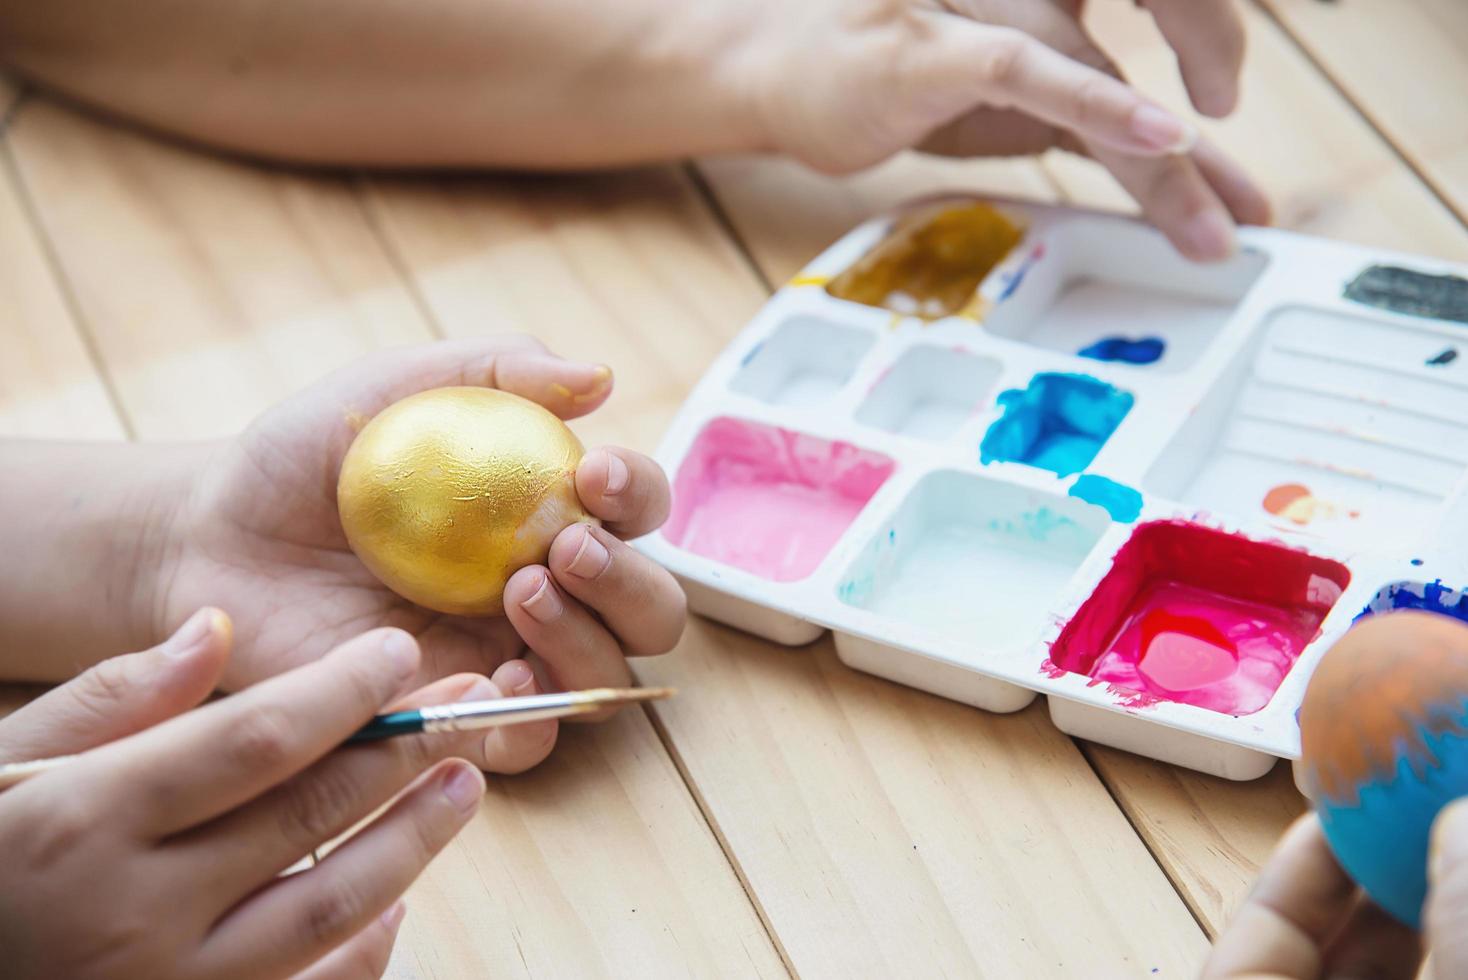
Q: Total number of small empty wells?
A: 2